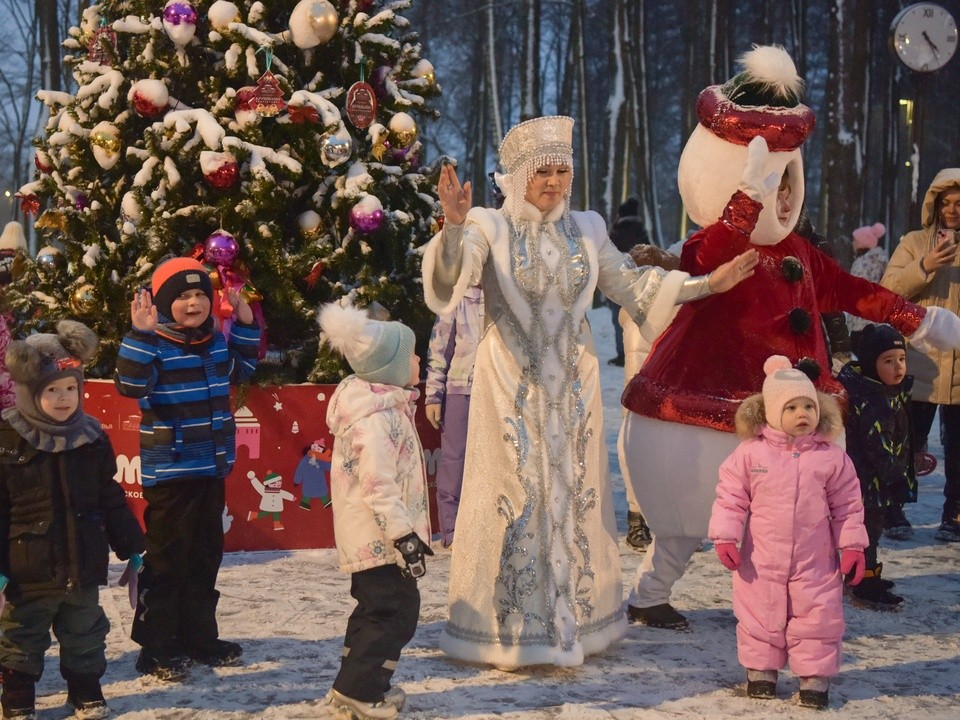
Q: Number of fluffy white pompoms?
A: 2